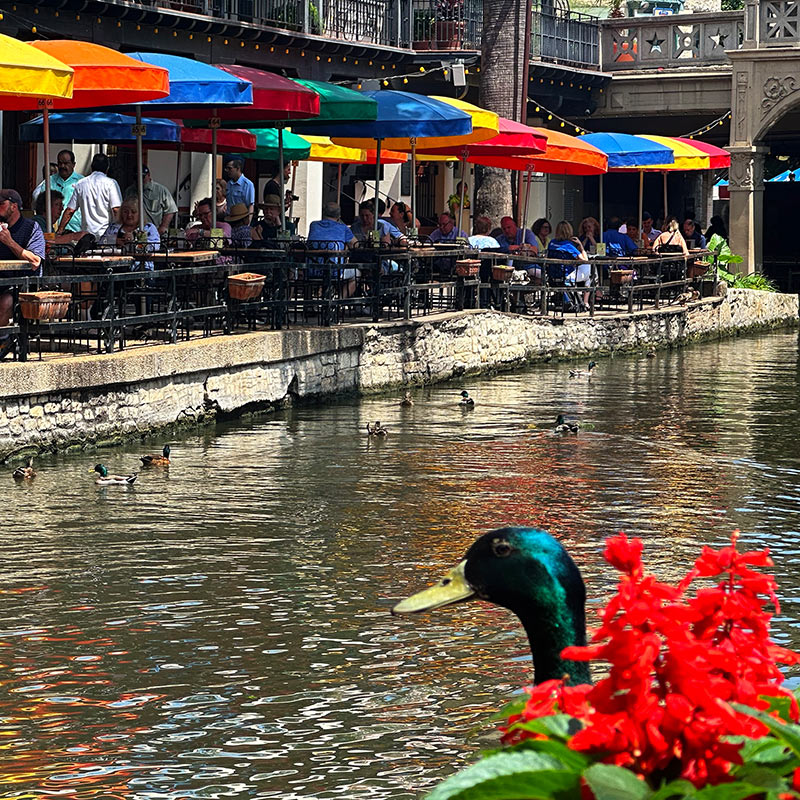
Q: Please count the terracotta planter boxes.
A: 6